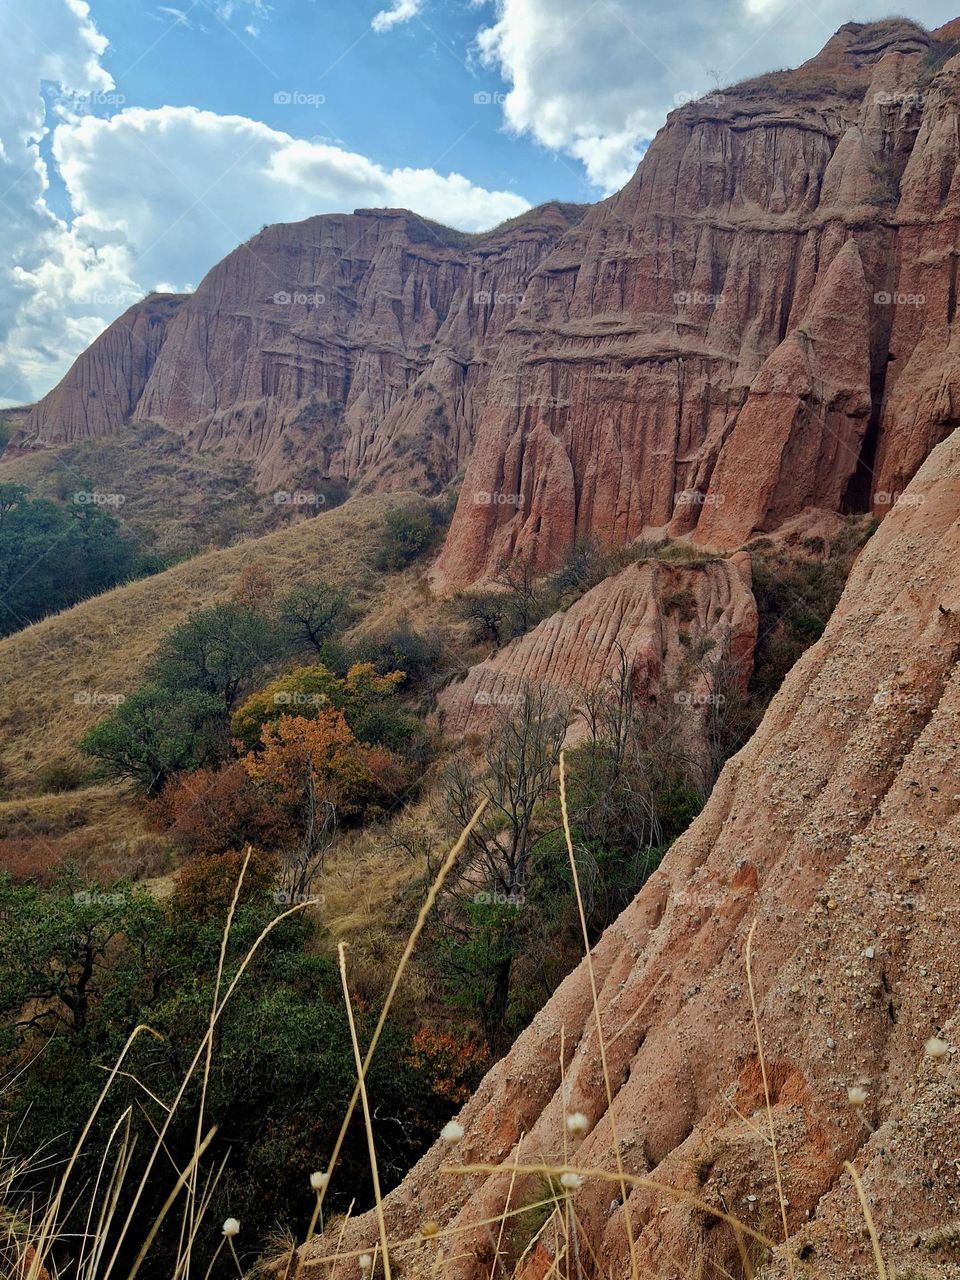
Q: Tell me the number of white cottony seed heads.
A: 8